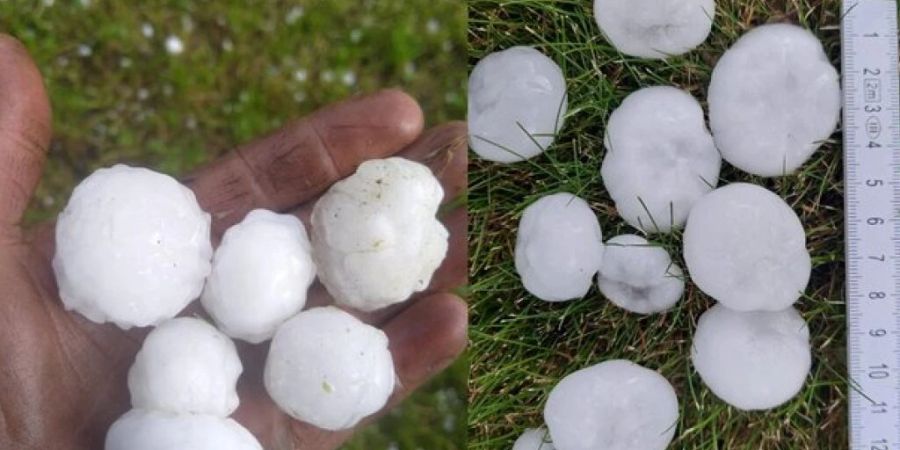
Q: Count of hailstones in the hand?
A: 6